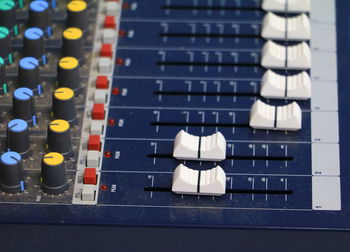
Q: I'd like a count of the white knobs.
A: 7